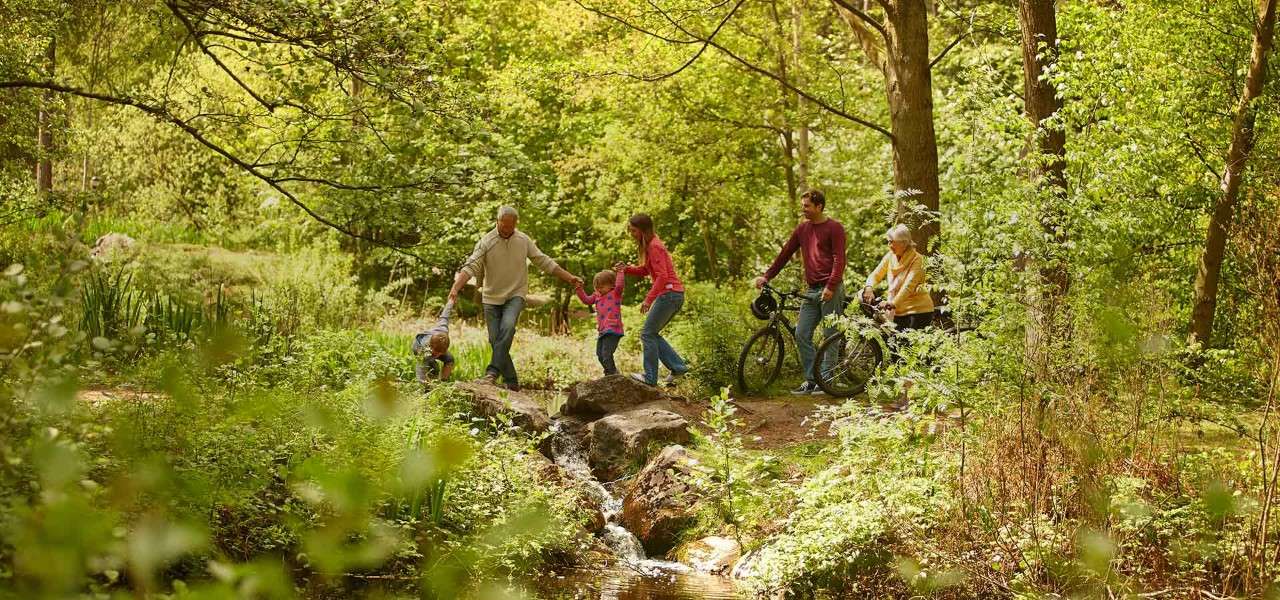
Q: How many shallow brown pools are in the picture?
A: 1